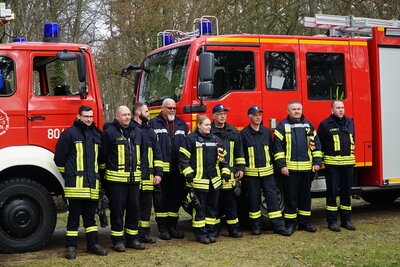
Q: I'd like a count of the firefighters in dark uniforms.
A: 9